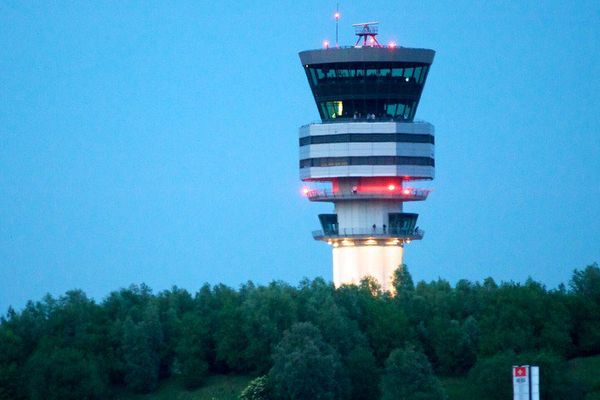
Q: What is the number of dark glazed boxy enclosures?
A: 2